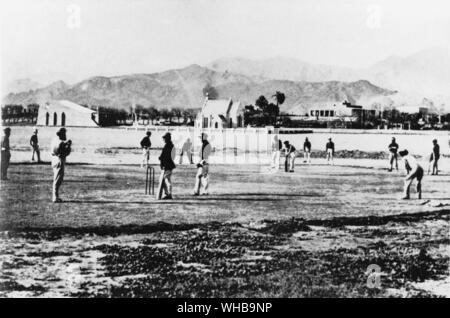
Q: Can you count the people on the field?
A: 14